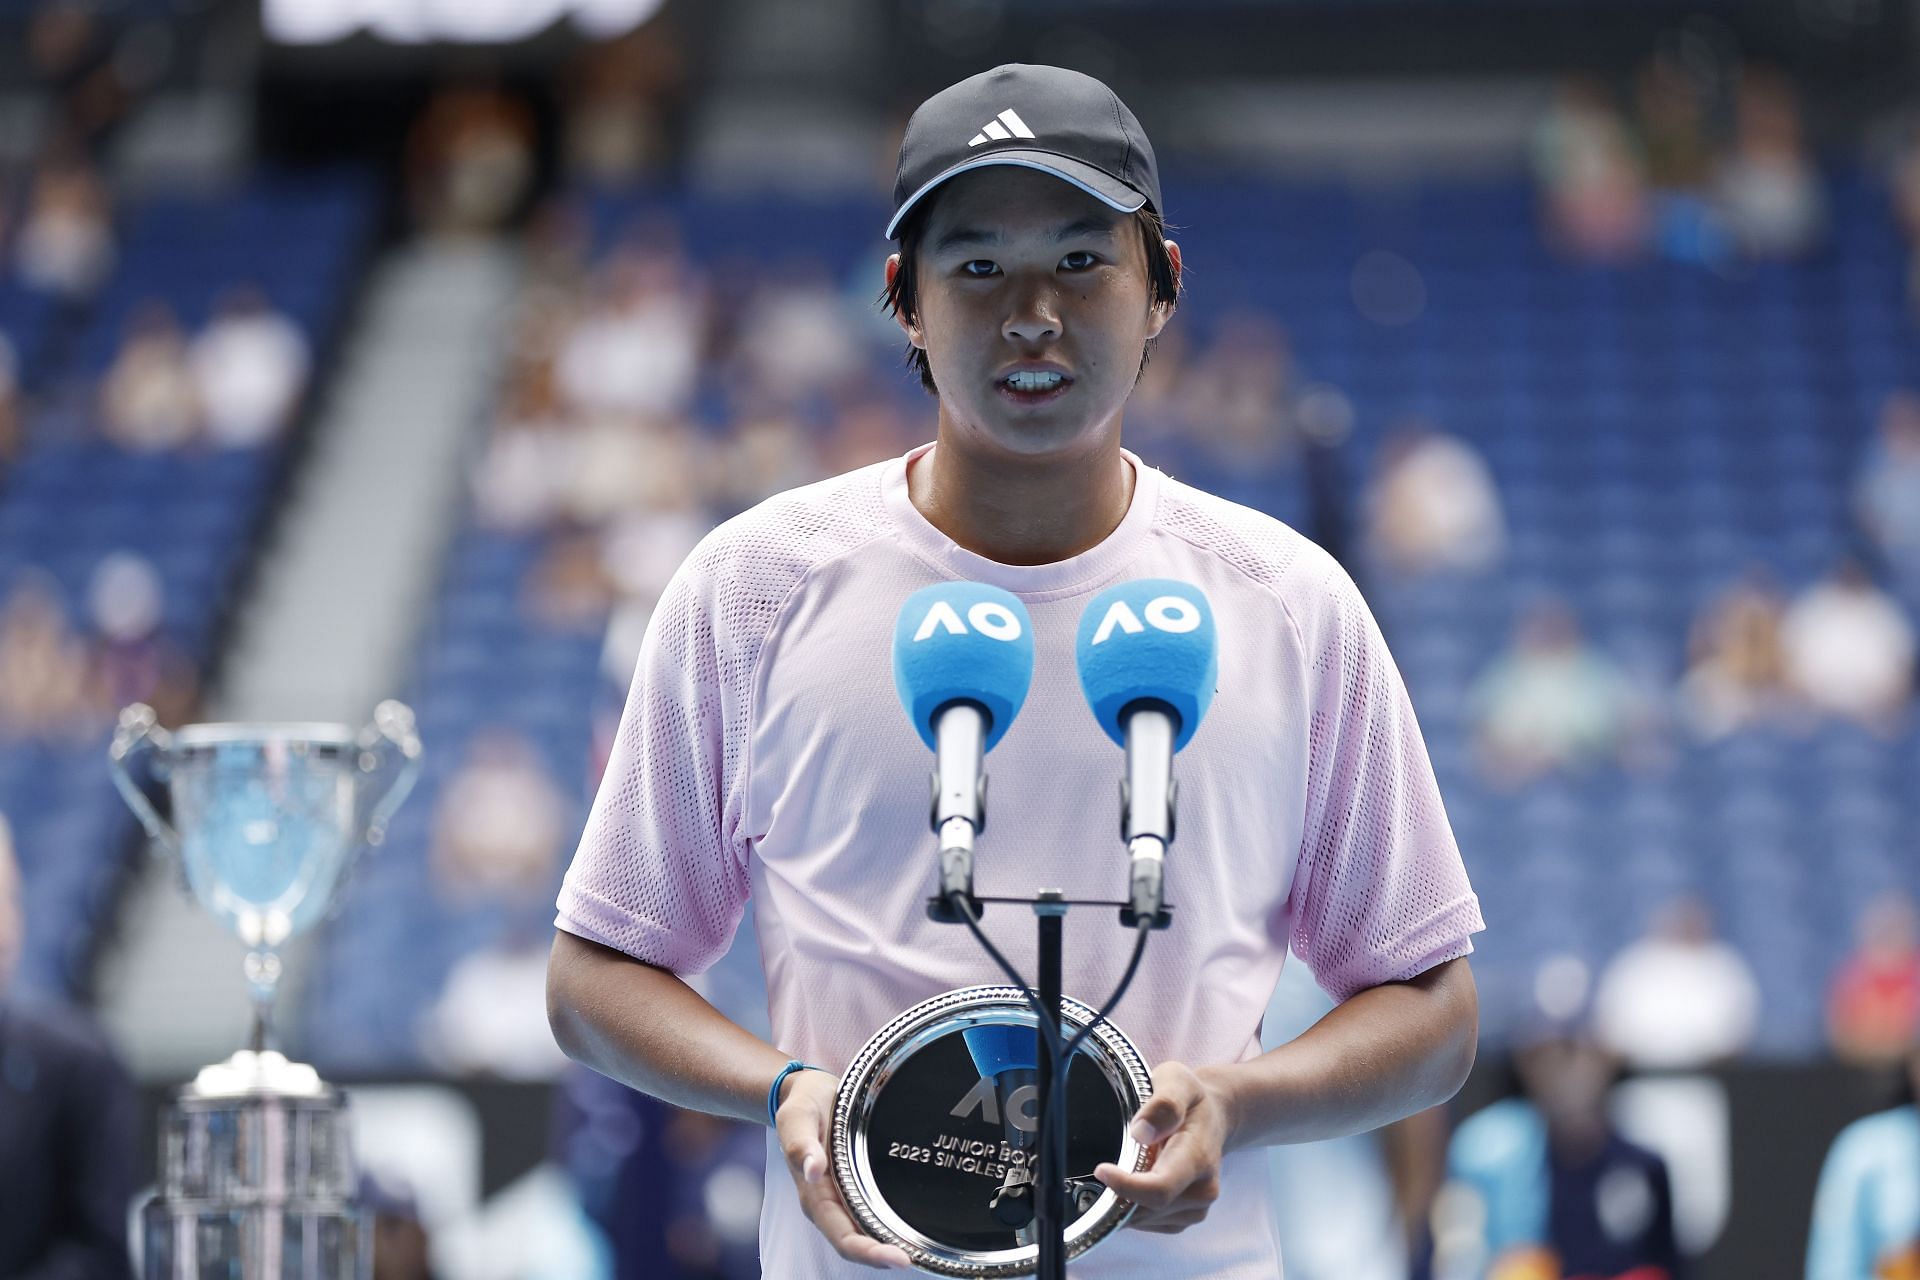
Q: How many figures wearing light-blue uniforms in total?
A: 2